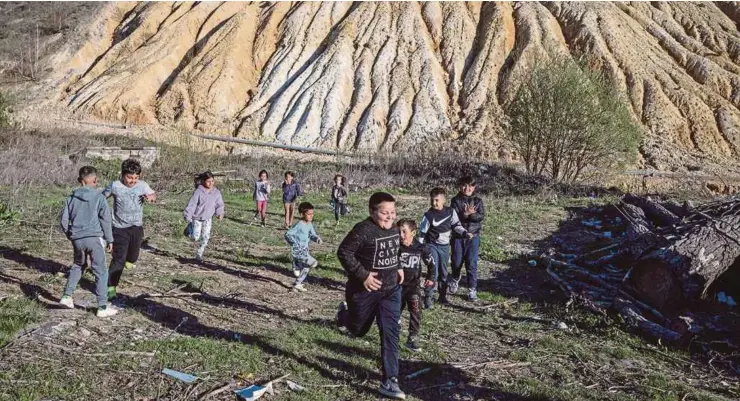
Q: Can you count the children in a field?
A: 11